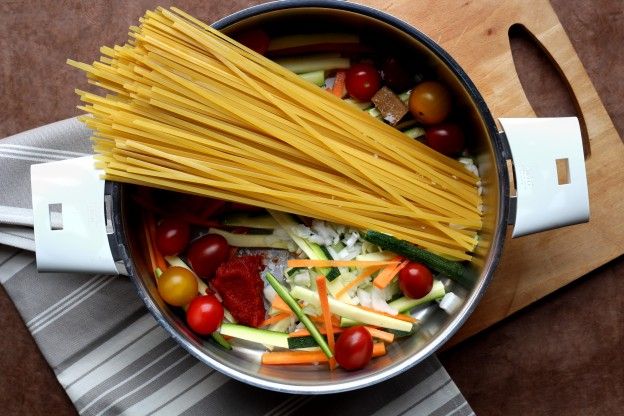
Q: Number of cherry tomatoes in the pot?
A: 11